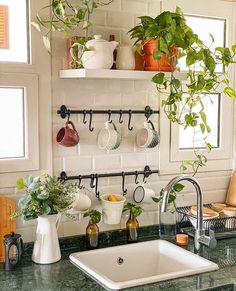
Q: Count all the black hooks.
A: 13